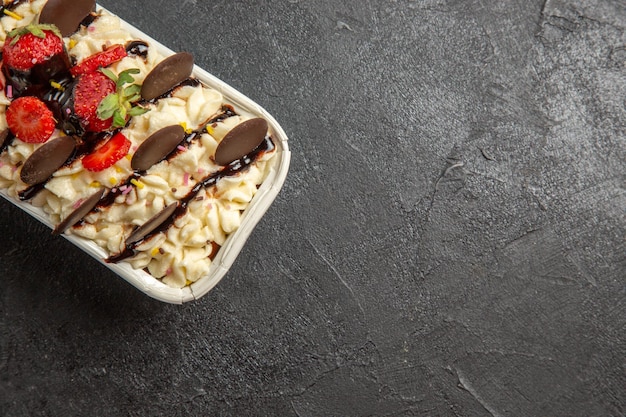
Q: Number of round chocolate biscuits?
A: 7